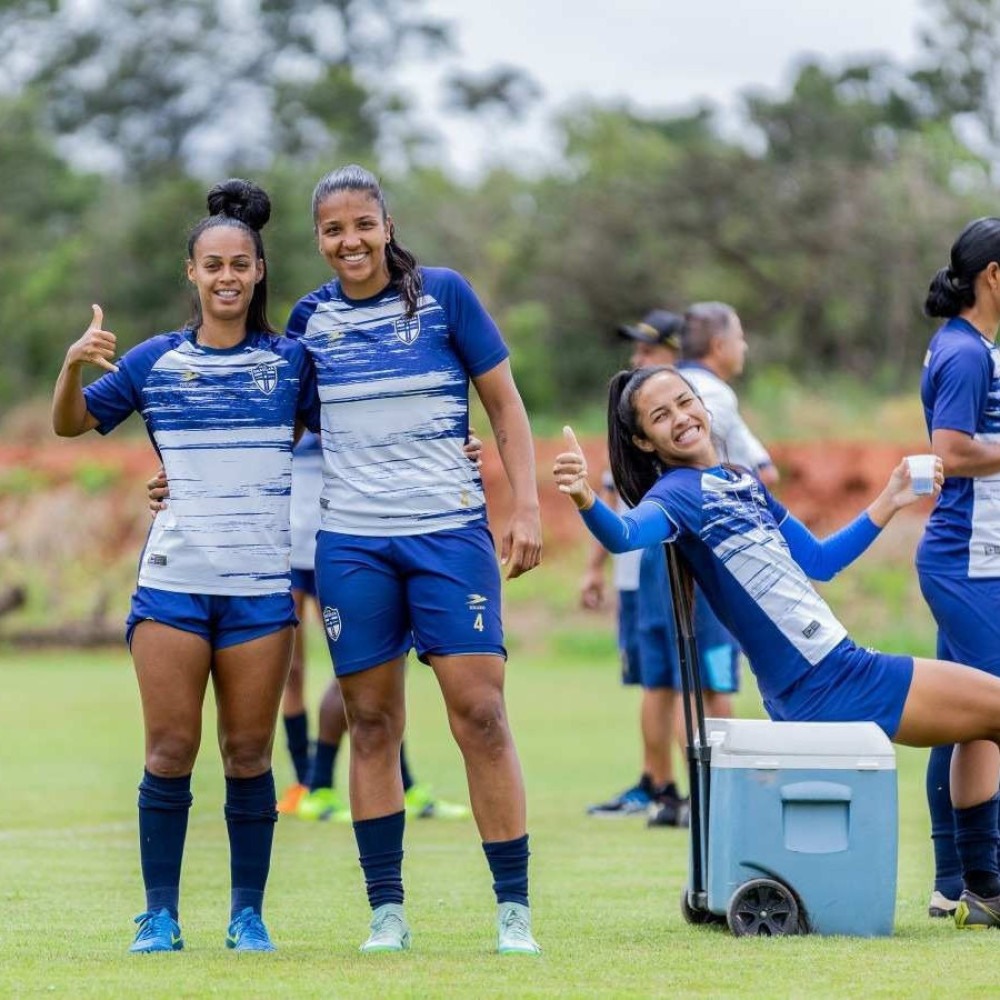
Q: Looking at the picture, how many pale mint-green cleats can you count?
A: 2